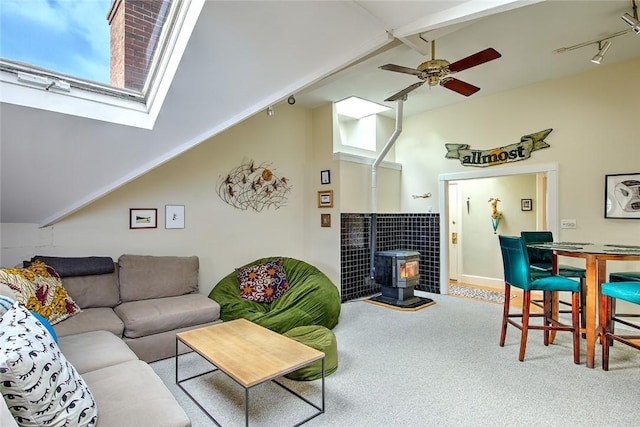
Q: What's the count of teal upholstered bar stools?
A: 4